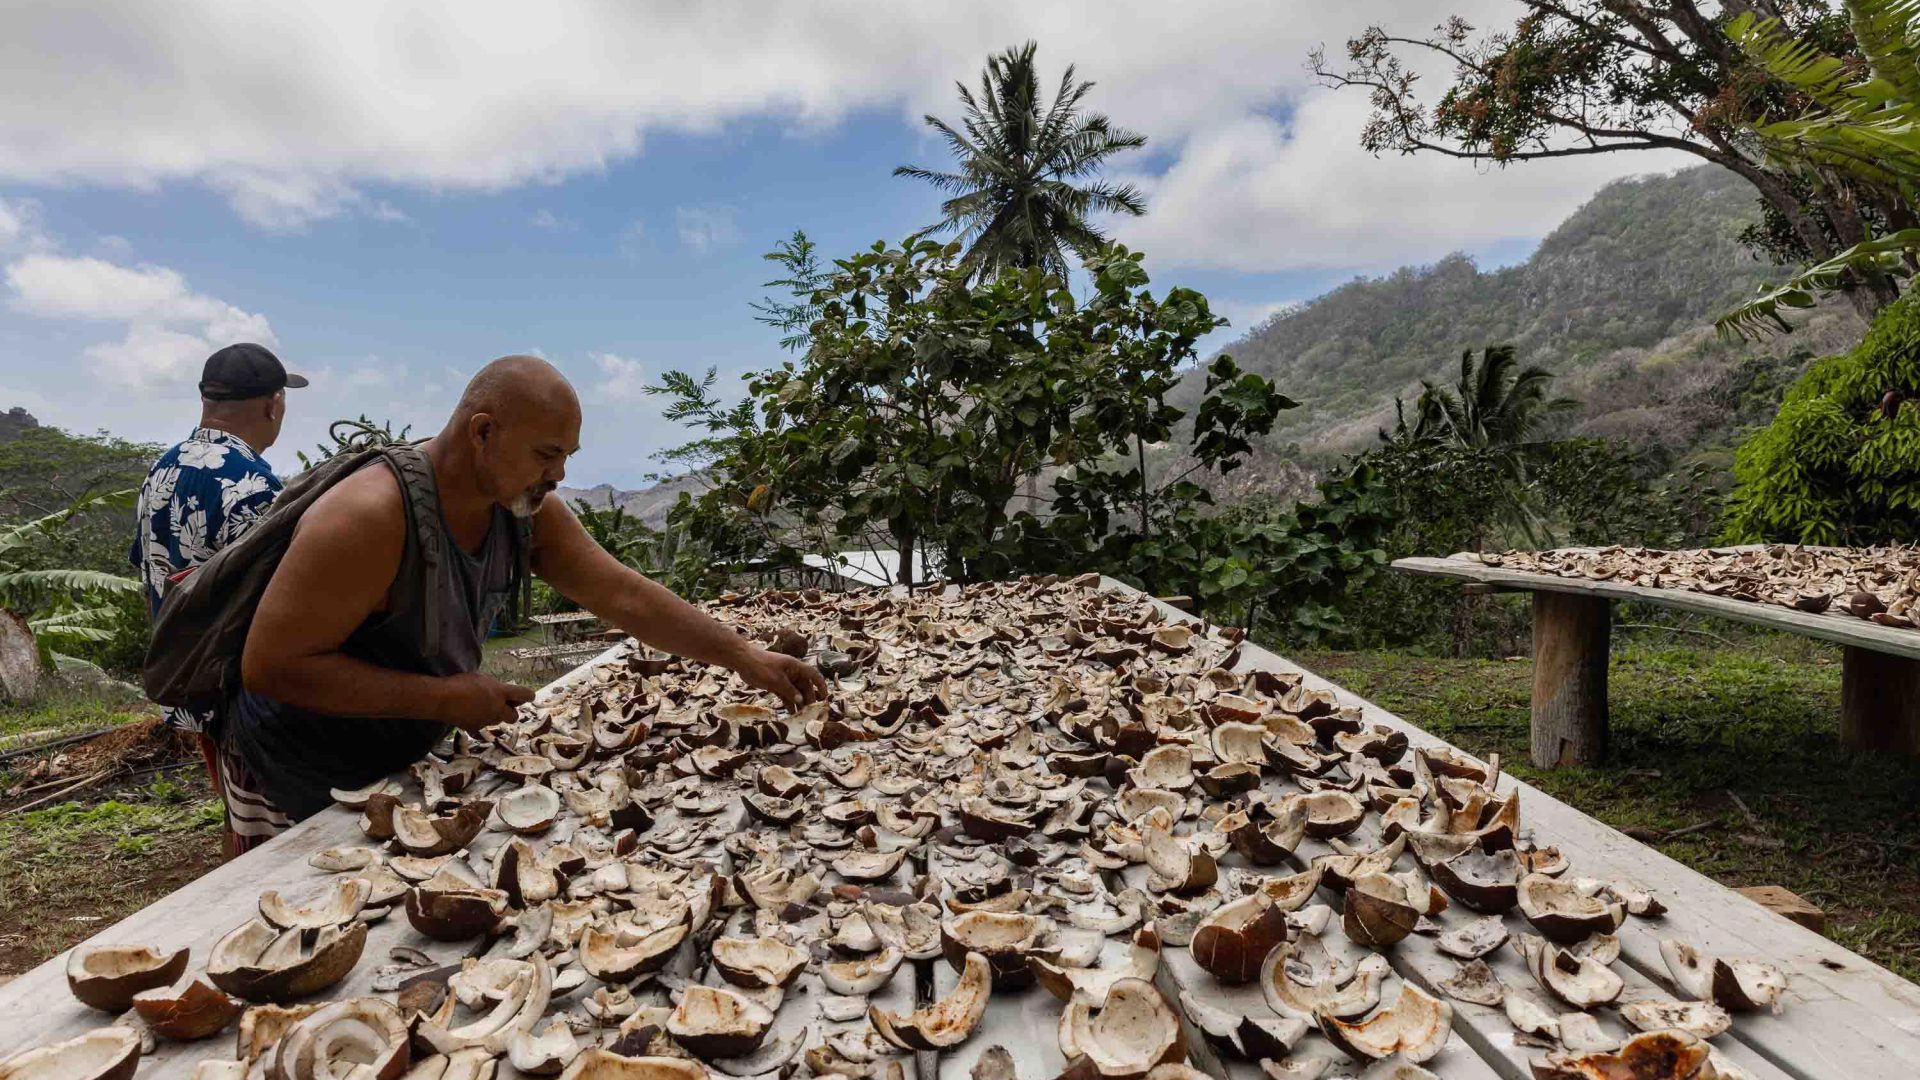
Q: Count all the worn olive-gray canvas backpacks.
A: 1